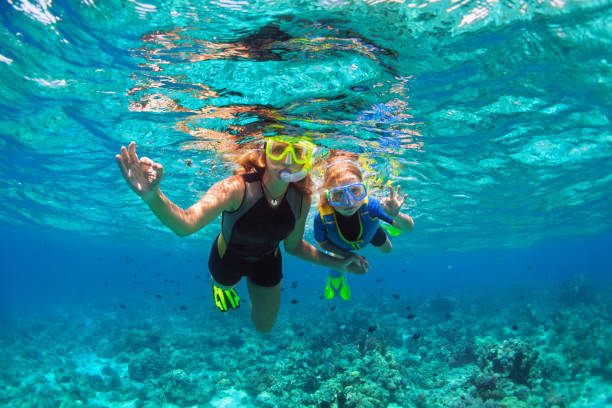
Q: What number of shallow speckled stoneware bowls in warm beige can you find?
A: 0